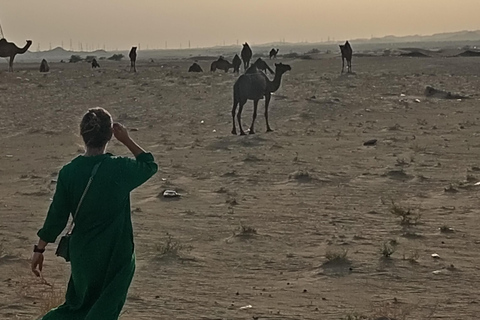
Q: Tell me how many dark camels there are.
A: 12